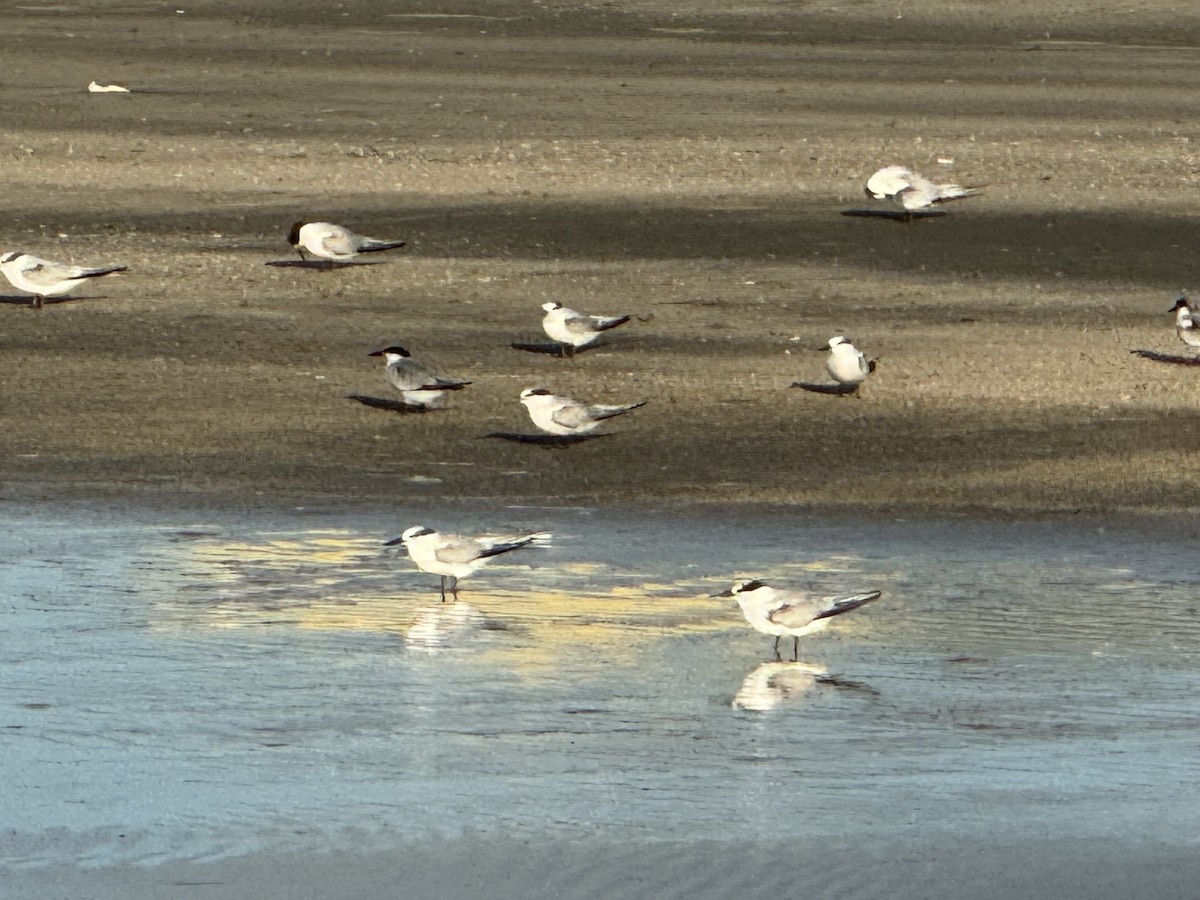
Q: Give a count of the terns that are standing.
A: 10